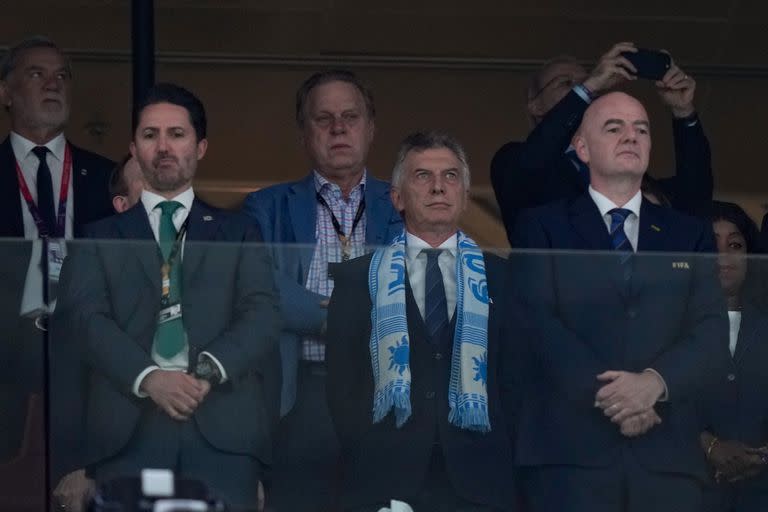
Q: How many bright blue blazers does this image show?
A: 1